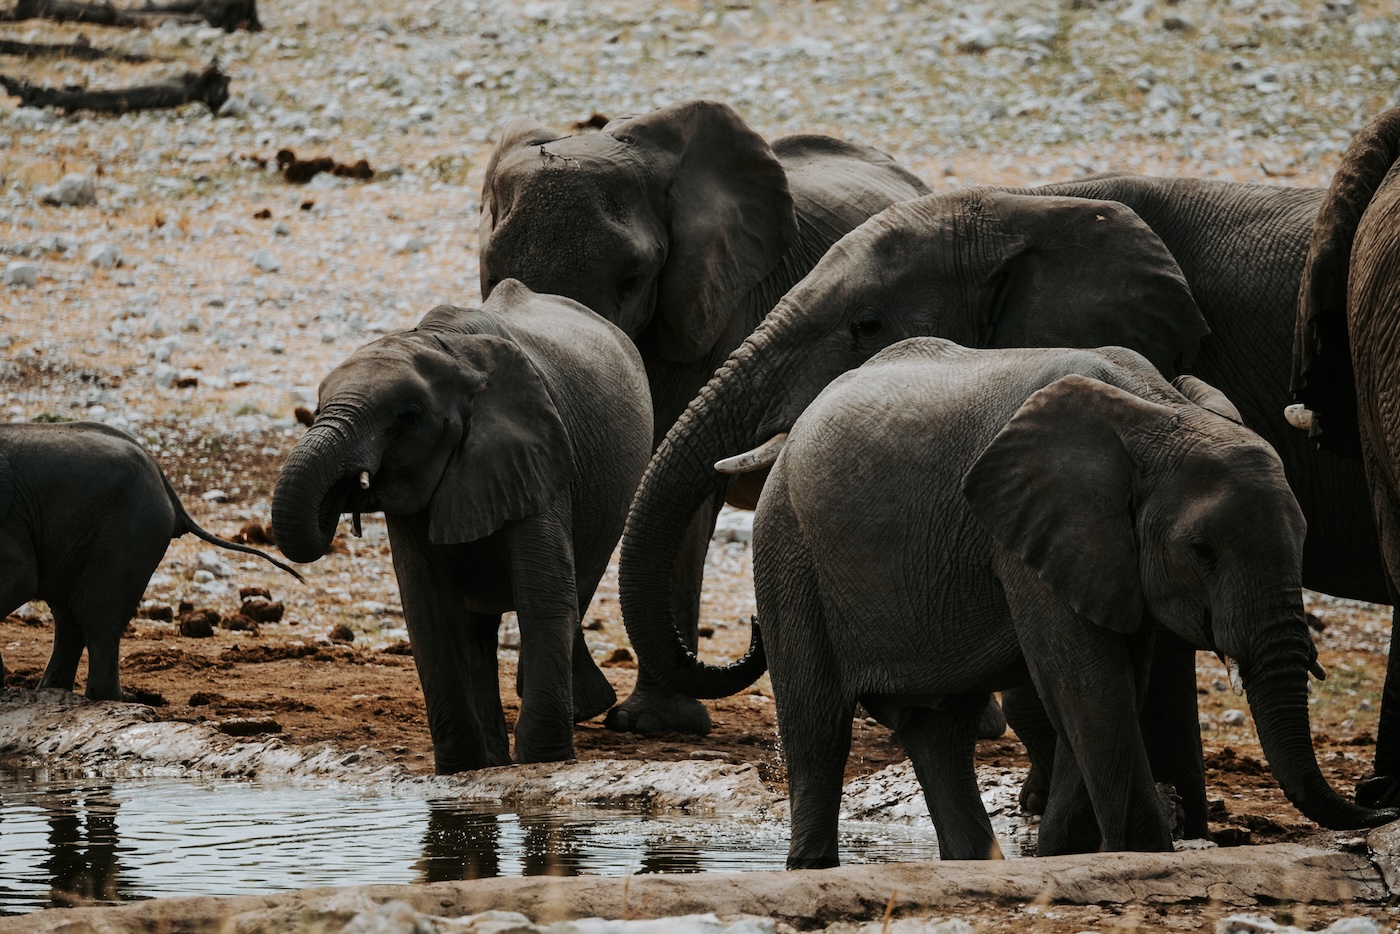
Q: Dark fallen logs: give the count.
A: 3